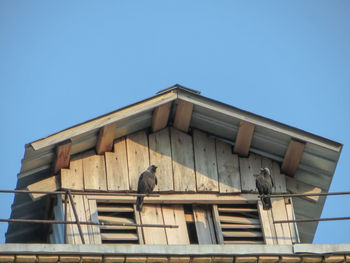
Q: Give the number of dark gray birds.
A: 2